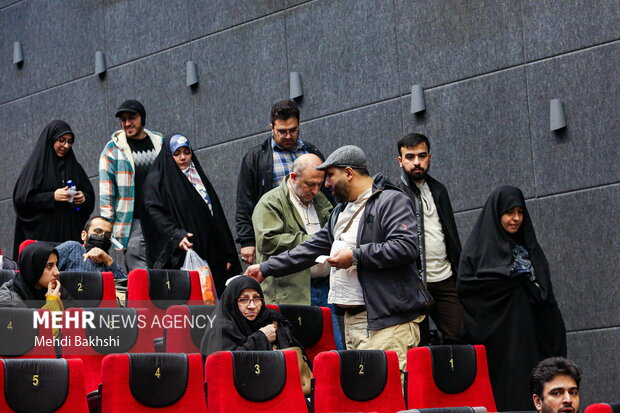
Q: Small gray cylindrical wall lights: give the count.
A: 6